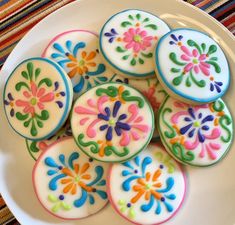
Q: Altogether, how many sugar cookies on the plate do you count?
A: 10